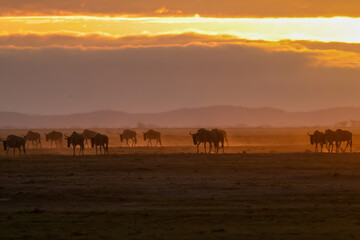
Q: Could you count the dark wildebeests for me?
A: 13